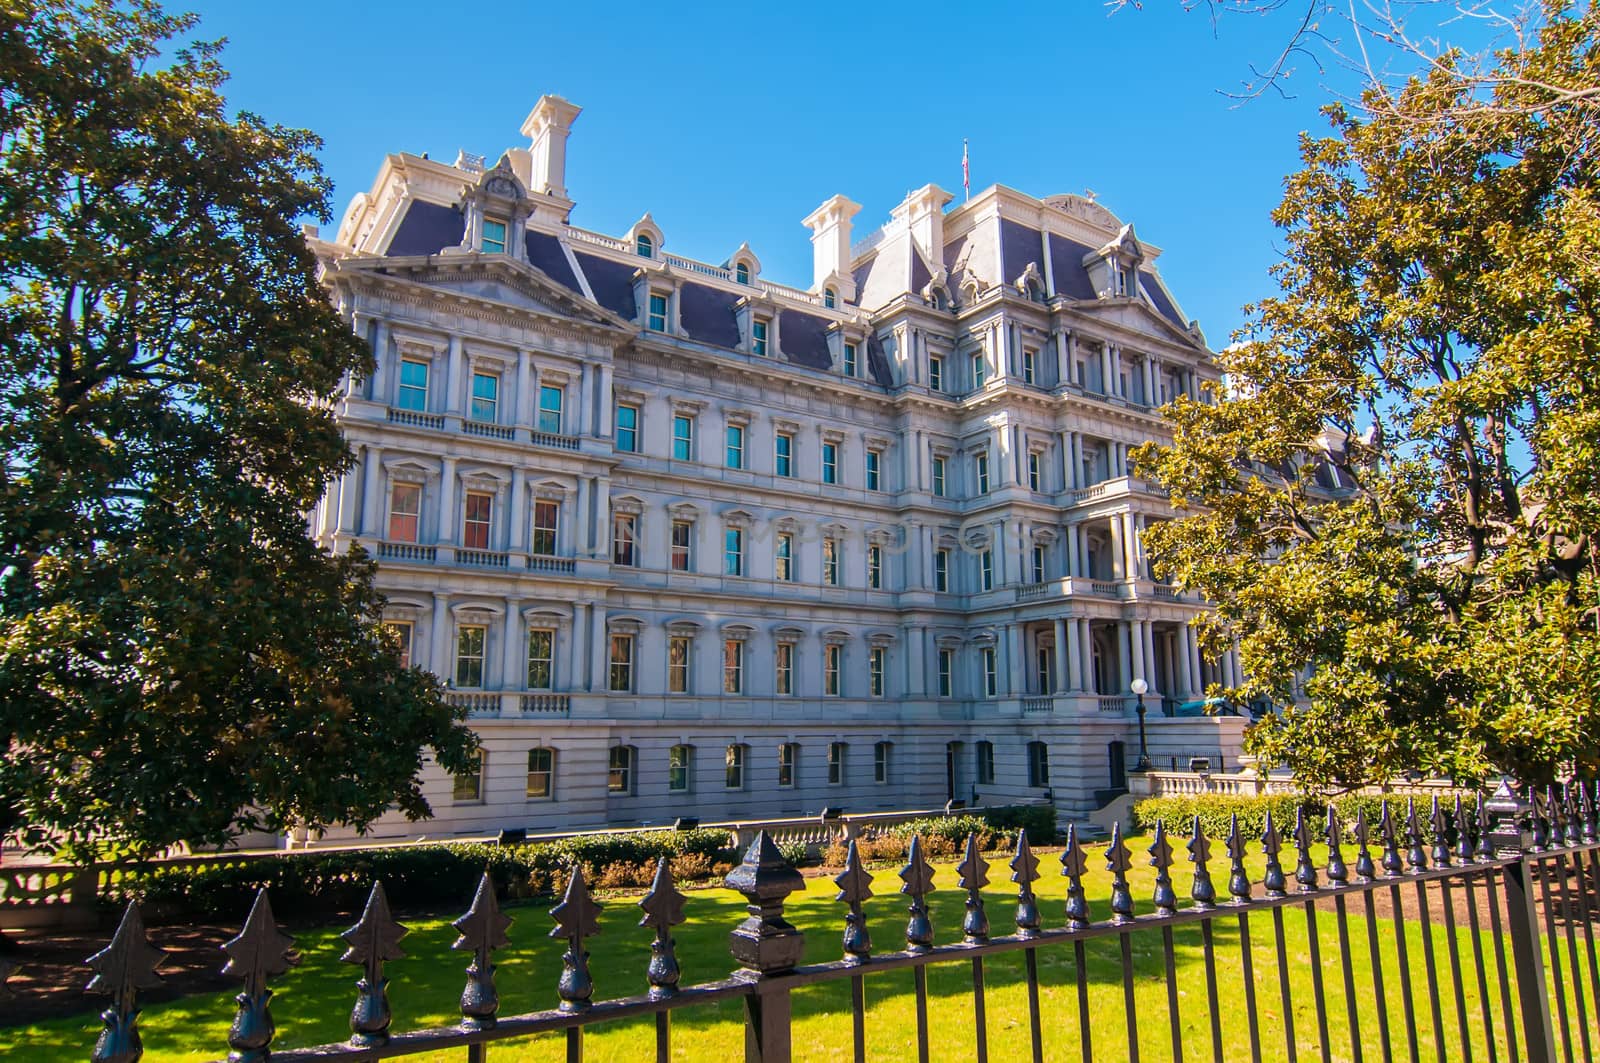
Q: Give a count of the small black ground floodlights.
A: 5